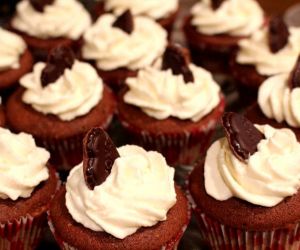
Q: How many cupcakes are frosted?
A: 12